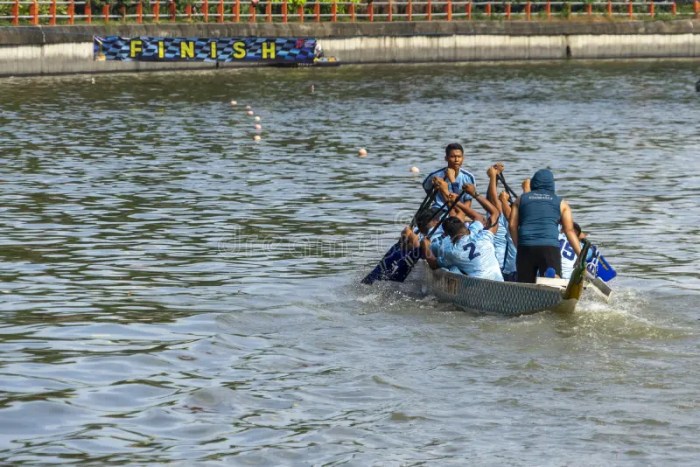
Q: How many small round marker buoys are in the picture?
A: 8